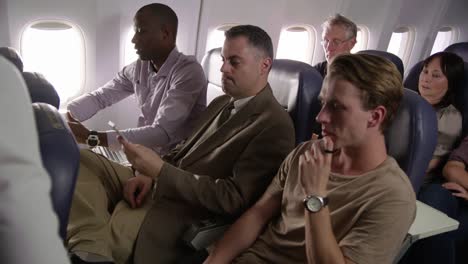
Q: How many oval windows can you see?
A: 7